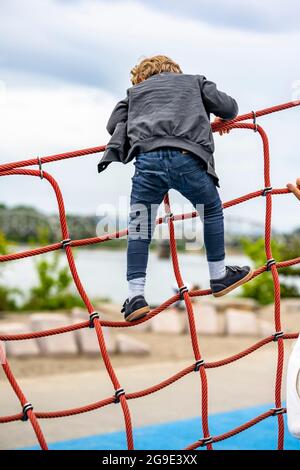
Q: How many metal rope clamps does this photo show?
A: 14